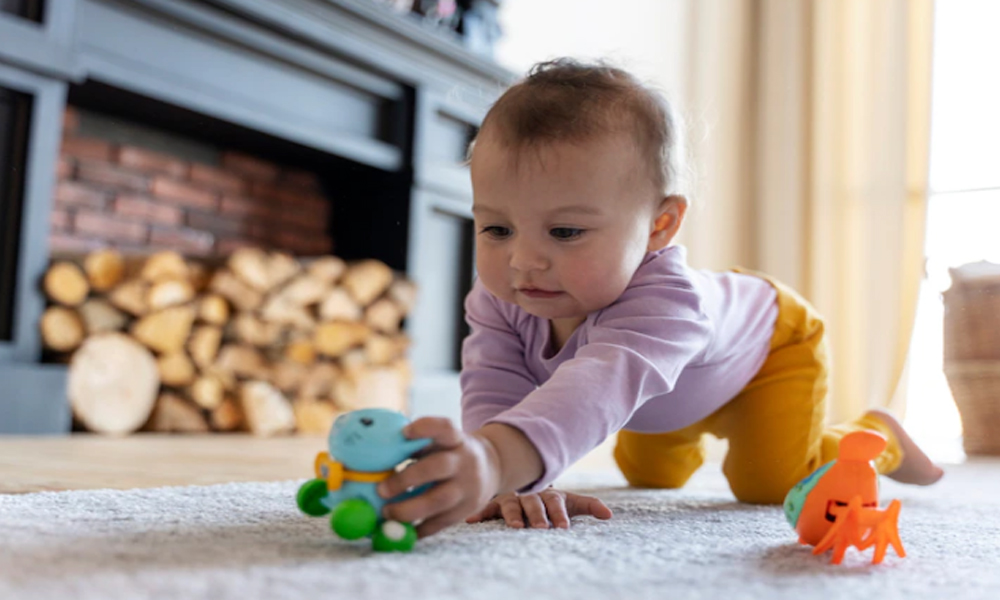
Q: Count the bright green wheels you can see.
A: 3